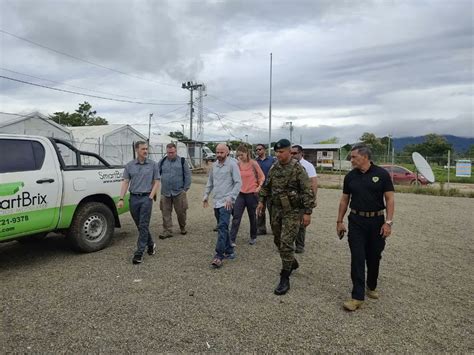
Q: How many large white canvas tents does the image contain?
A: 3